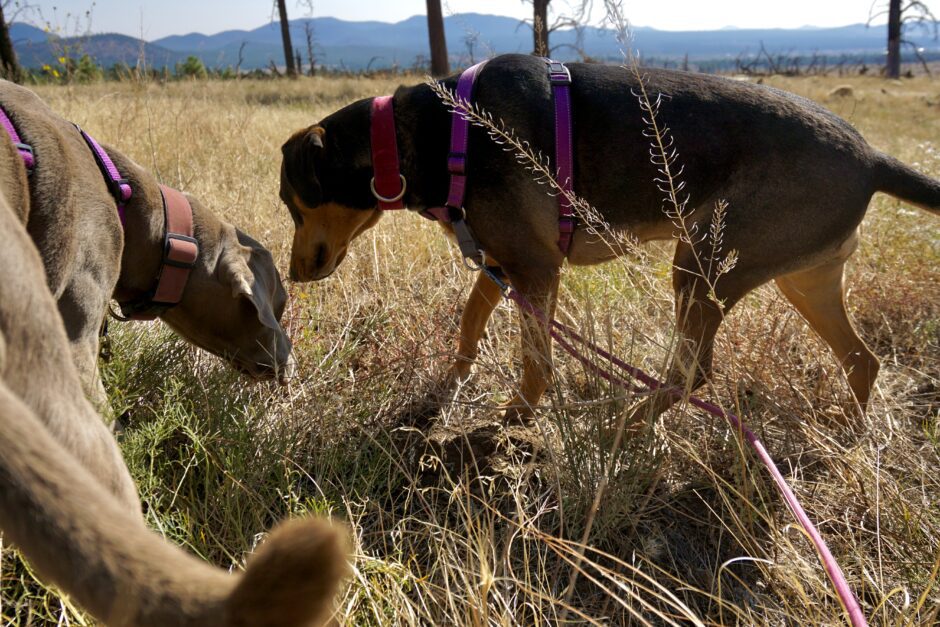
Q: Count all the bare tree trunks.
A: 5